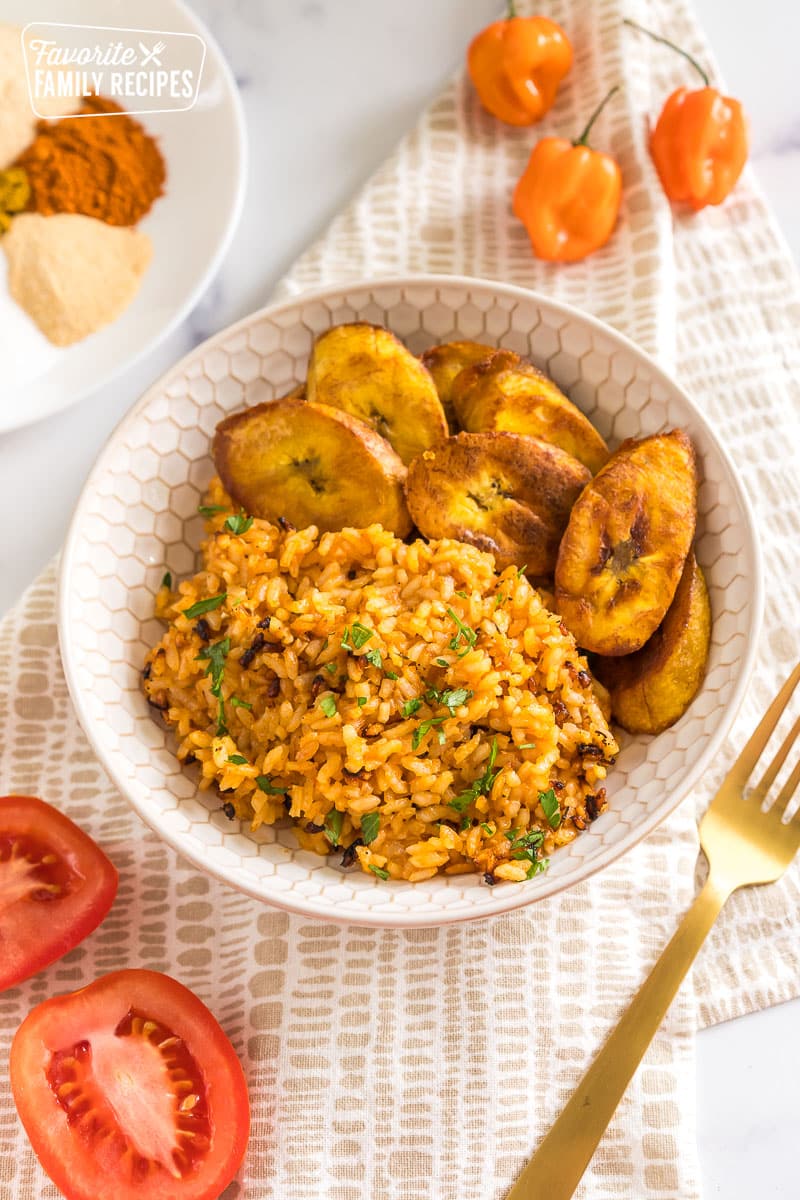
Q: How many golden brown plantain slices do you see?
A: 7